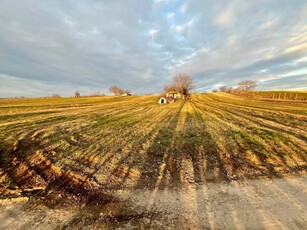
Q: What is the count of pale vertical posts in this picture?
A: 5